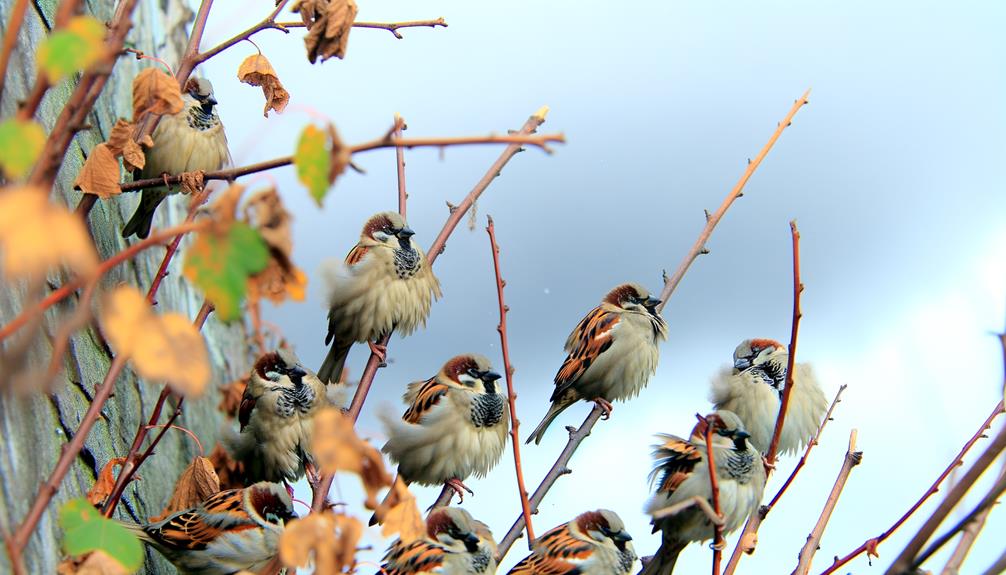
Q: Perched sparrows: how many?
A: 10